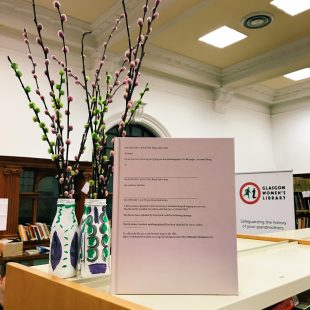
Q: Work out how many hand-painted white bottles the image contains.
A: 2